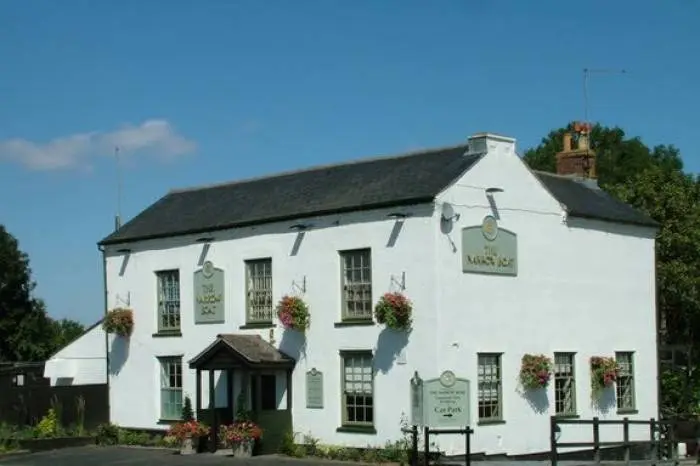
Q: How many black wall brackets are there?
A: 3